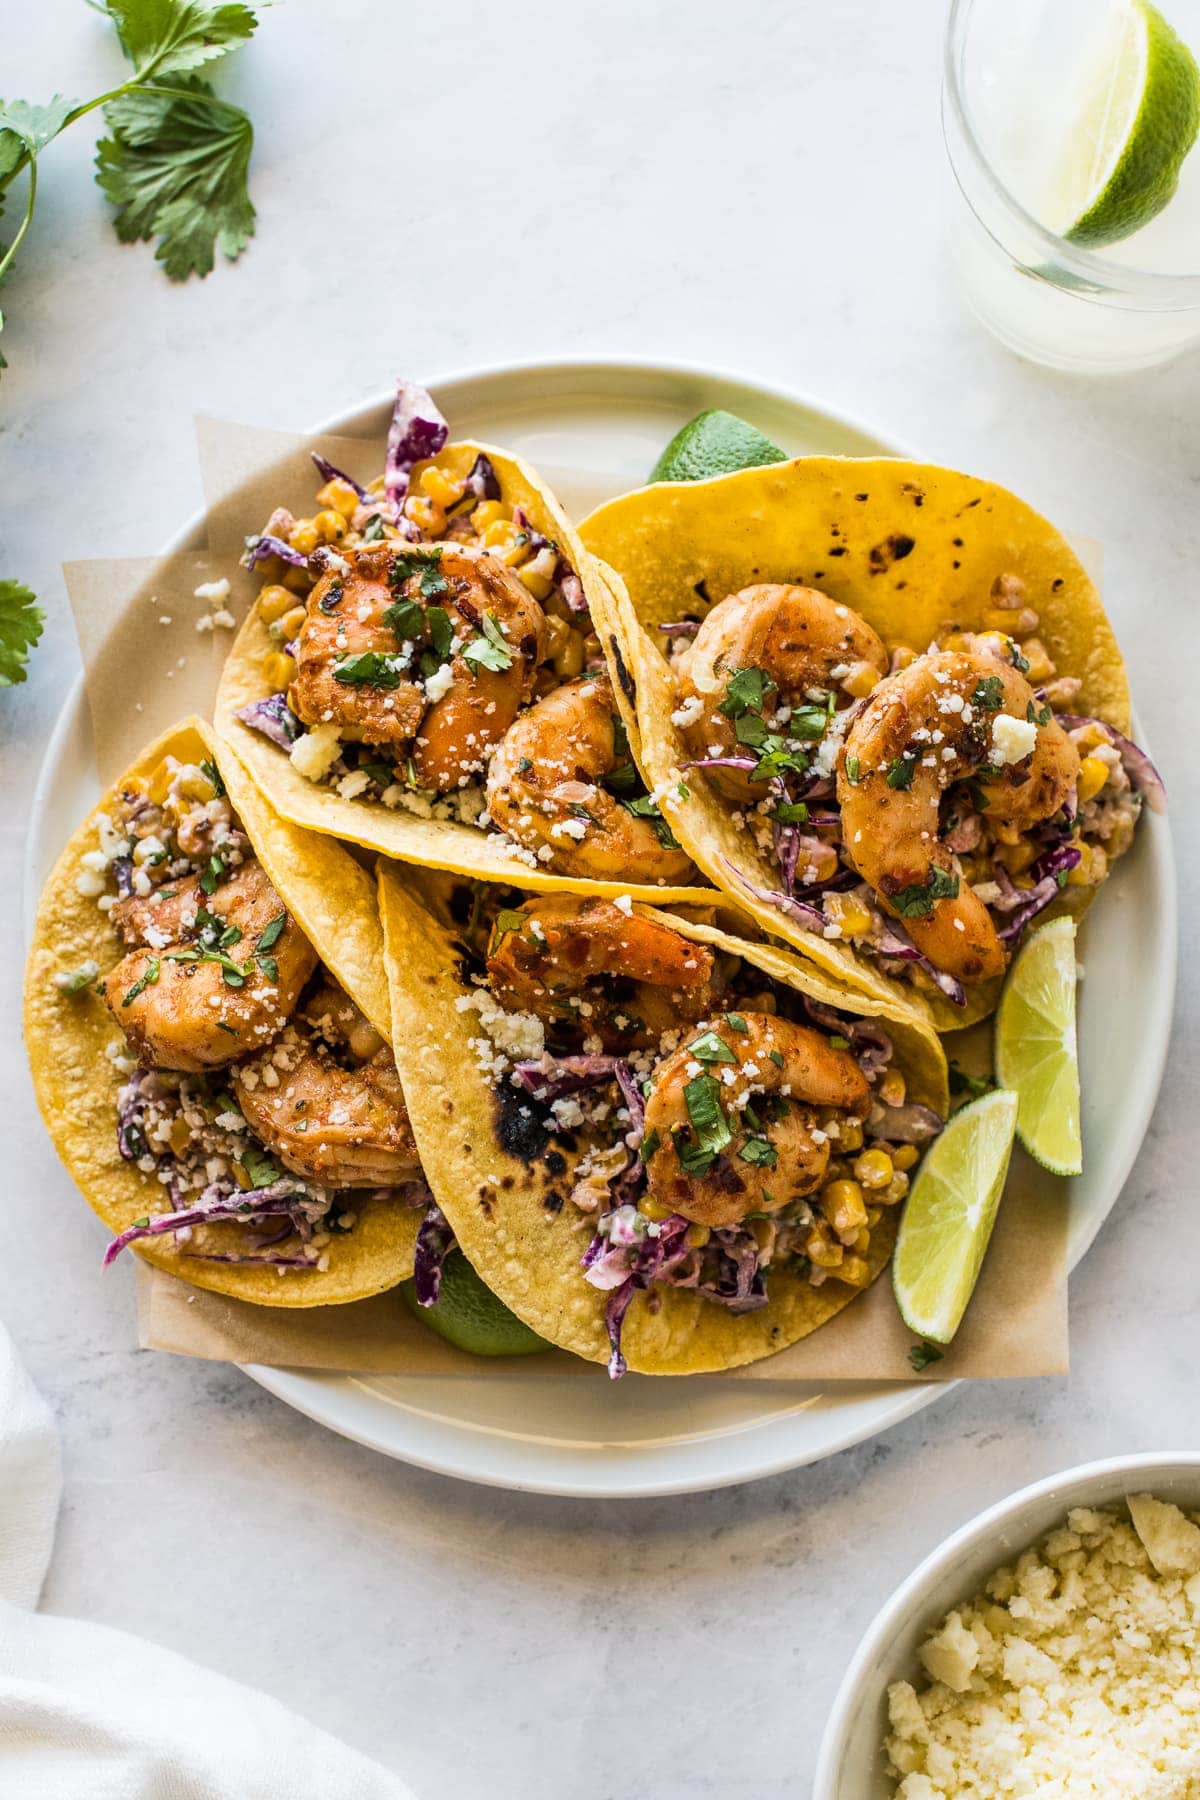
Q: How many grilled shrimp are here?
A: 8